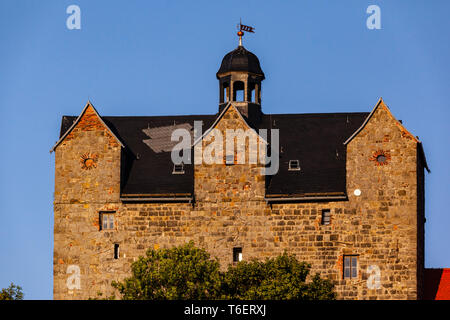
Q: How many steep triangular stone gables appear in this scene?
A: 3